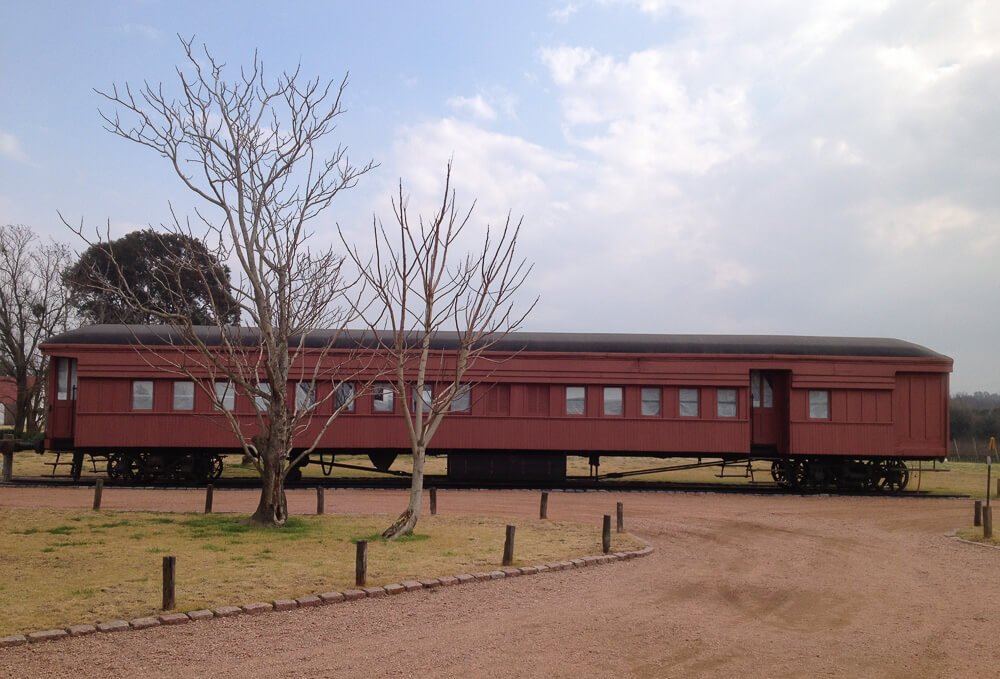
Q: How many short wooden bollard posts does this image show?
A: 12